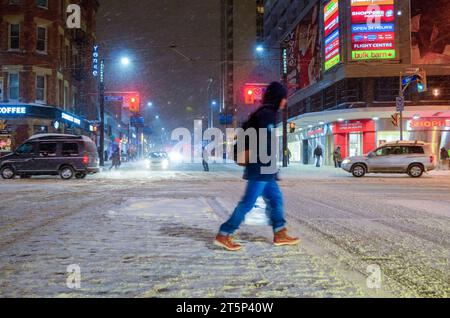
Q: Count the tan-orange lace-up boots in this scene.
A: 2